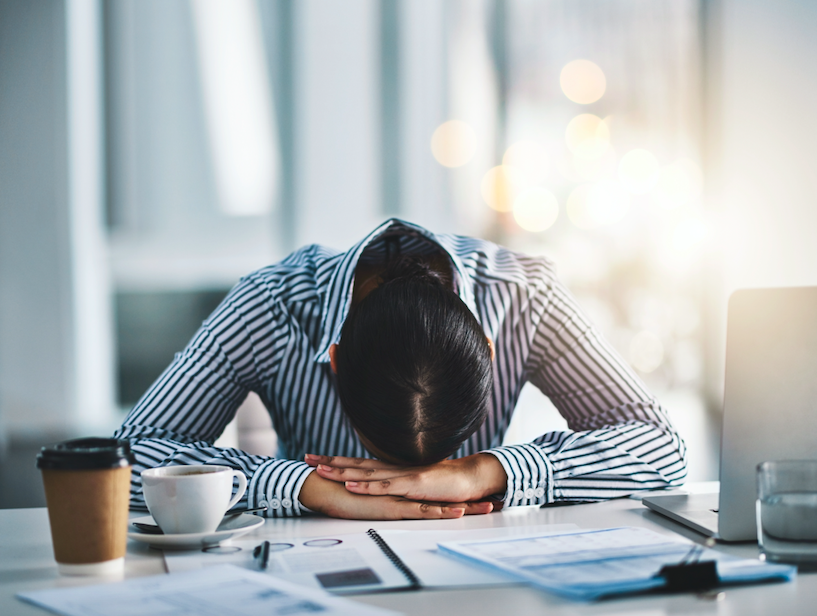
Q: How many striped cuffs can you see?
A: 2